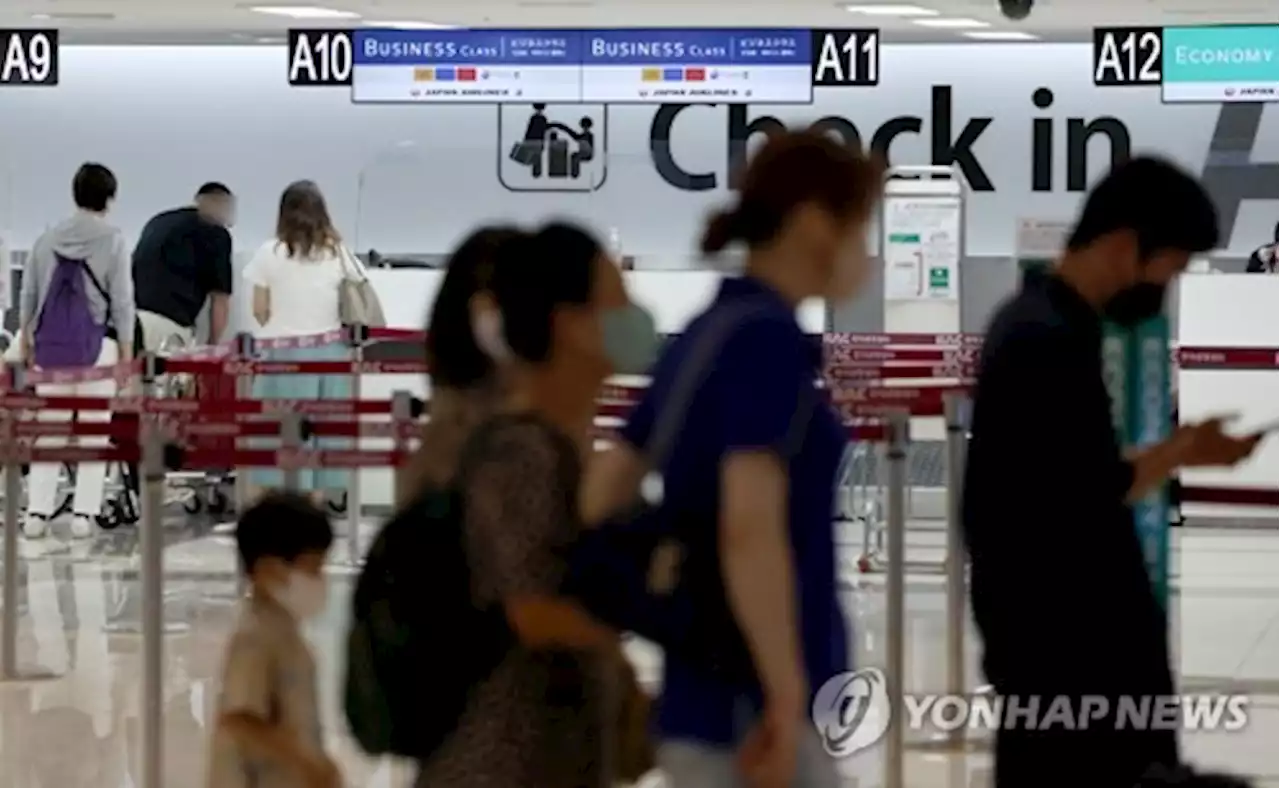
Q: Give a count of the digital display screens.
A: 3